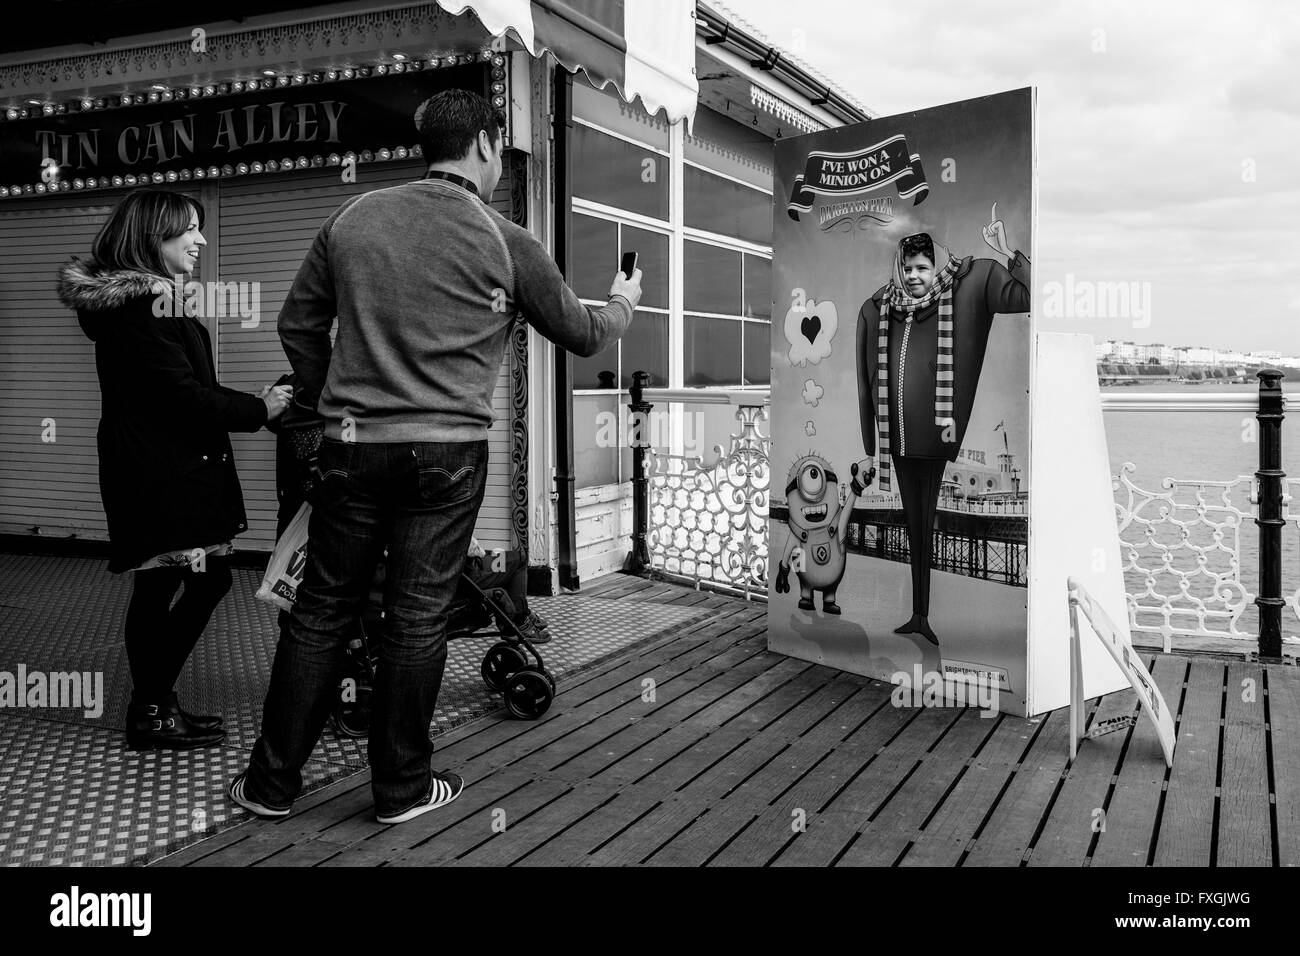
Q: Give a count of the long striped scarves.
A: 1